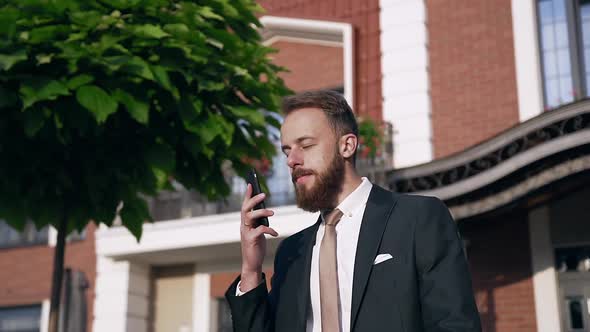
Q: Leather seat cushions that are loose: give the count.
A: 0